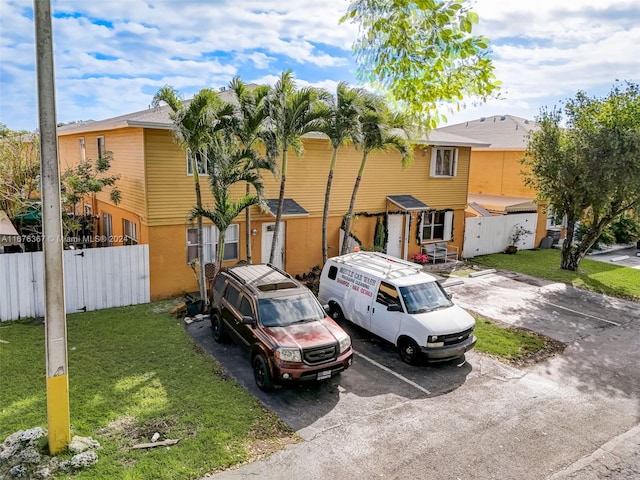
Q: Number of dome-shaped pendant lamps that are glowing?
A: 0